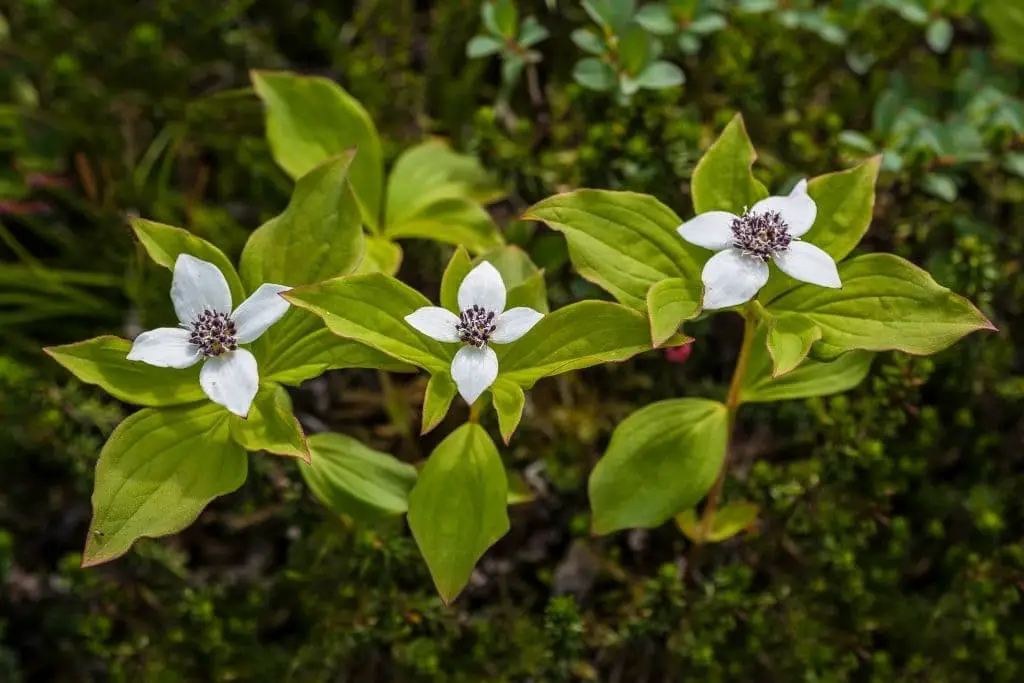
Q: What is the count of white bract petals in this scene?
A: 12